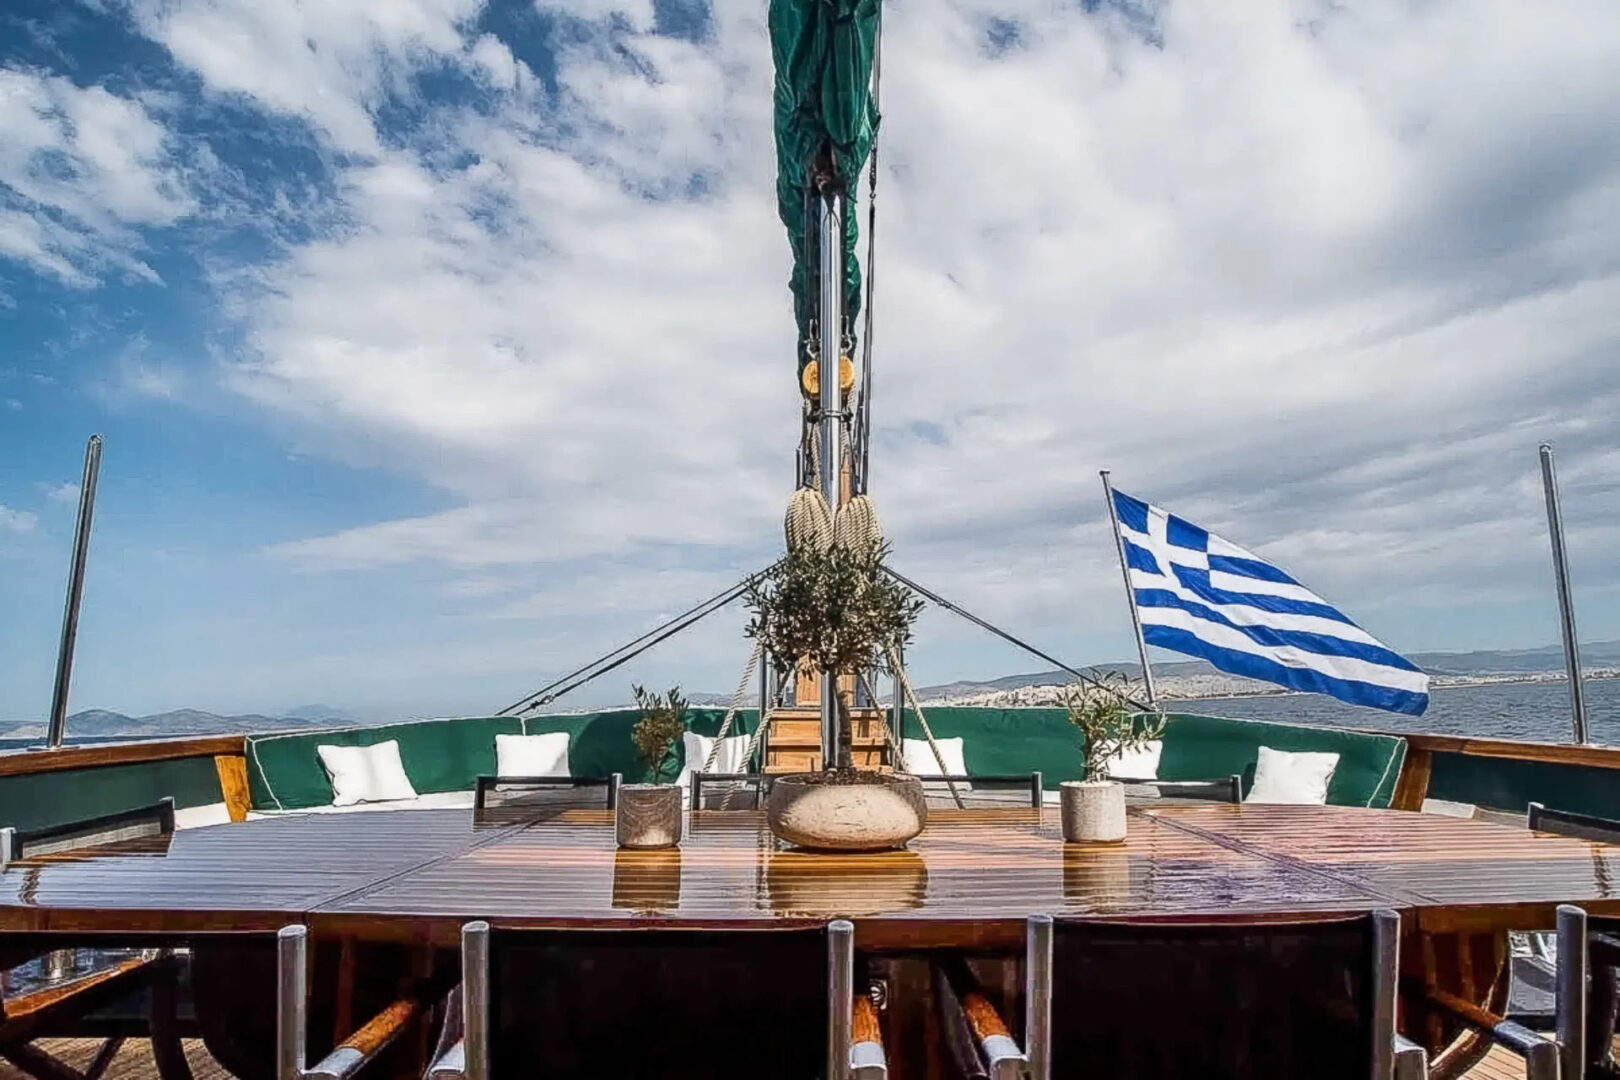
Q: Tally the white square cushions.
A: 6